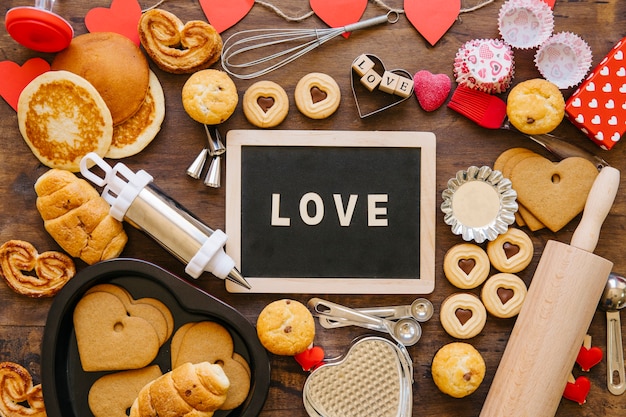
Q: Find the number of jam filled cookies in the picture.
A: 6